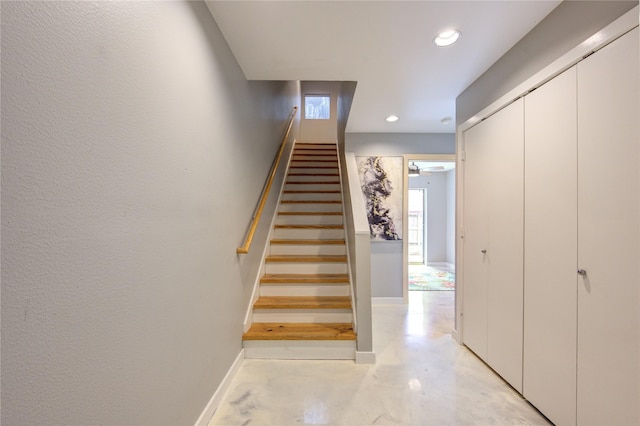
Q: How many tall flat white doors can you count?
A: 4